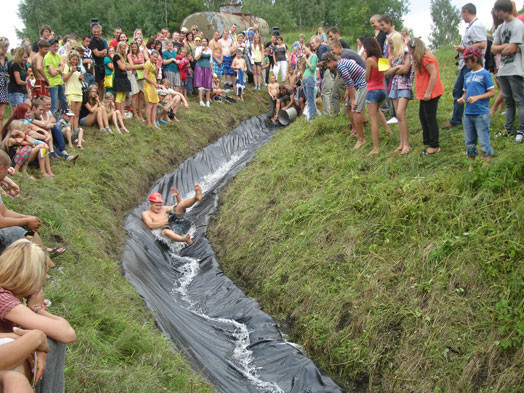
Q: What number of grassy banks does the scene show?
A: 2